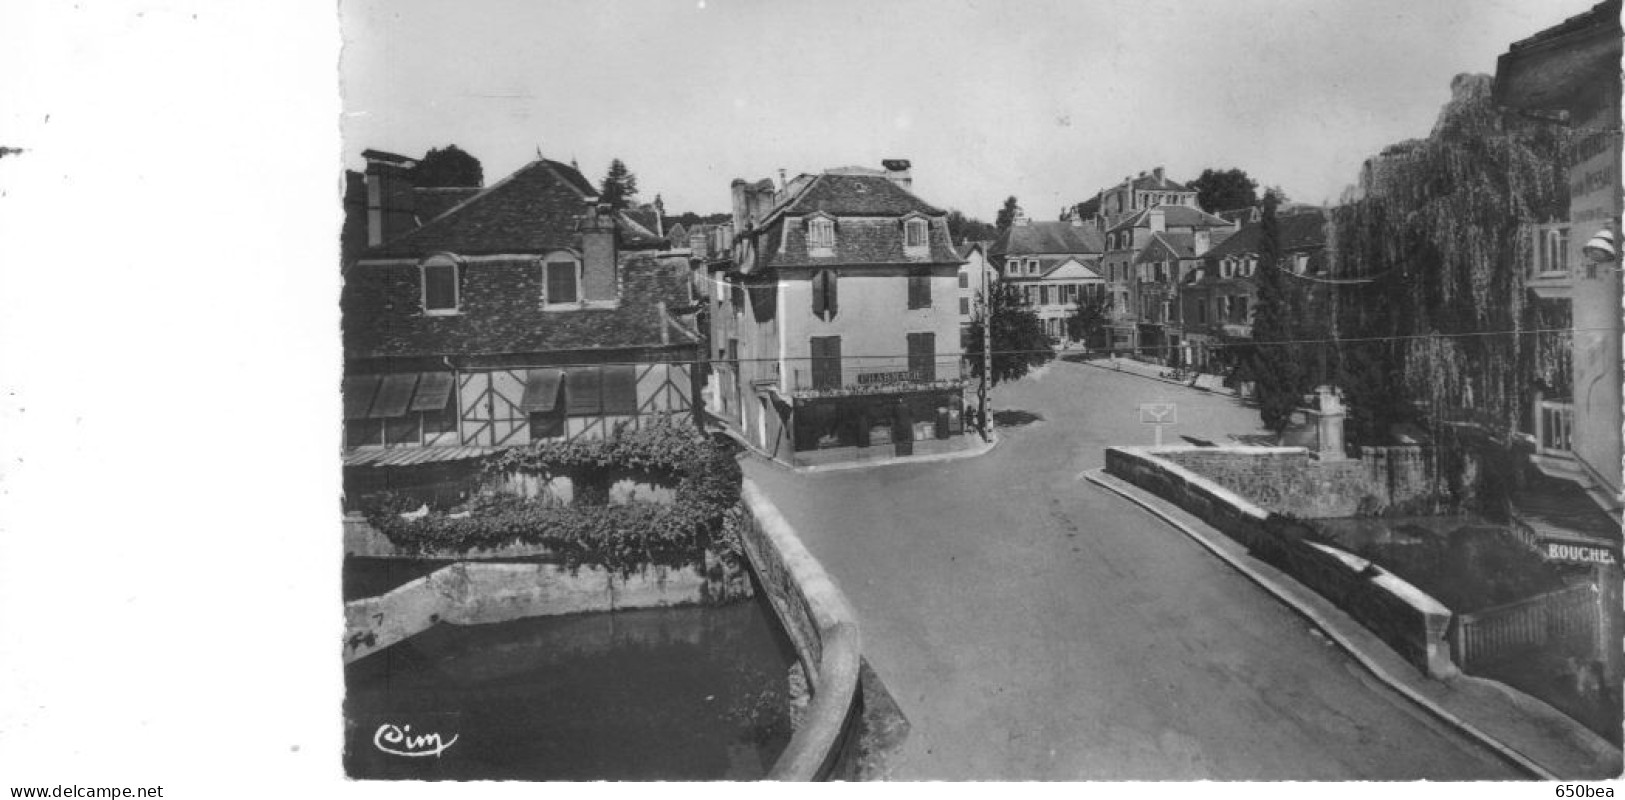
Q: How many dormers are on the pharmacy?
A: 2